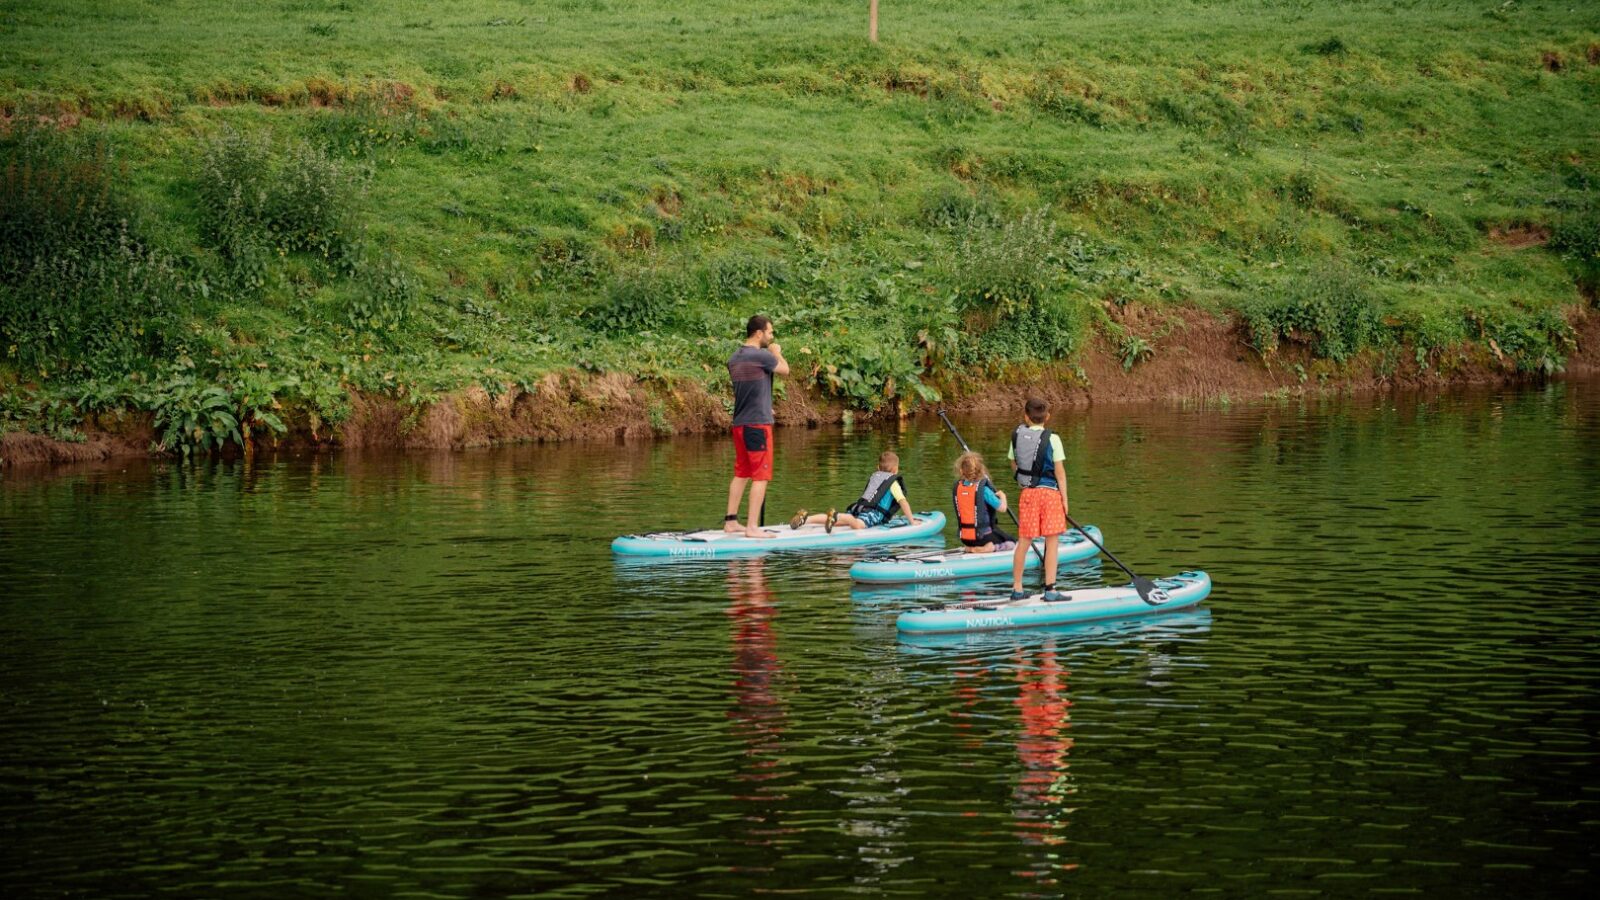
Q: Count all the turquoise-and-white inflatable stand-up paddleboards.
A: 3